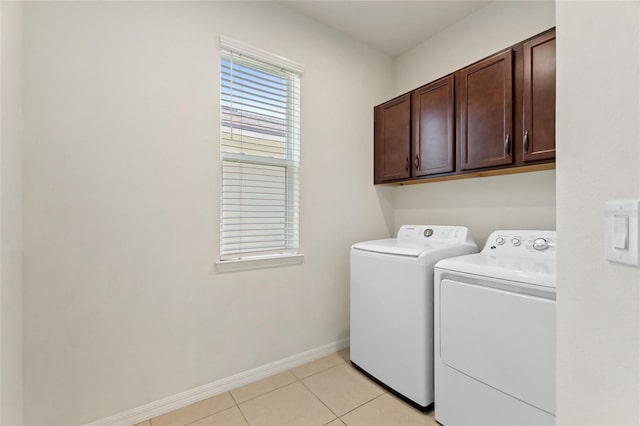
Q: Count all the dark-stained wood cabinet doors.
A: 4